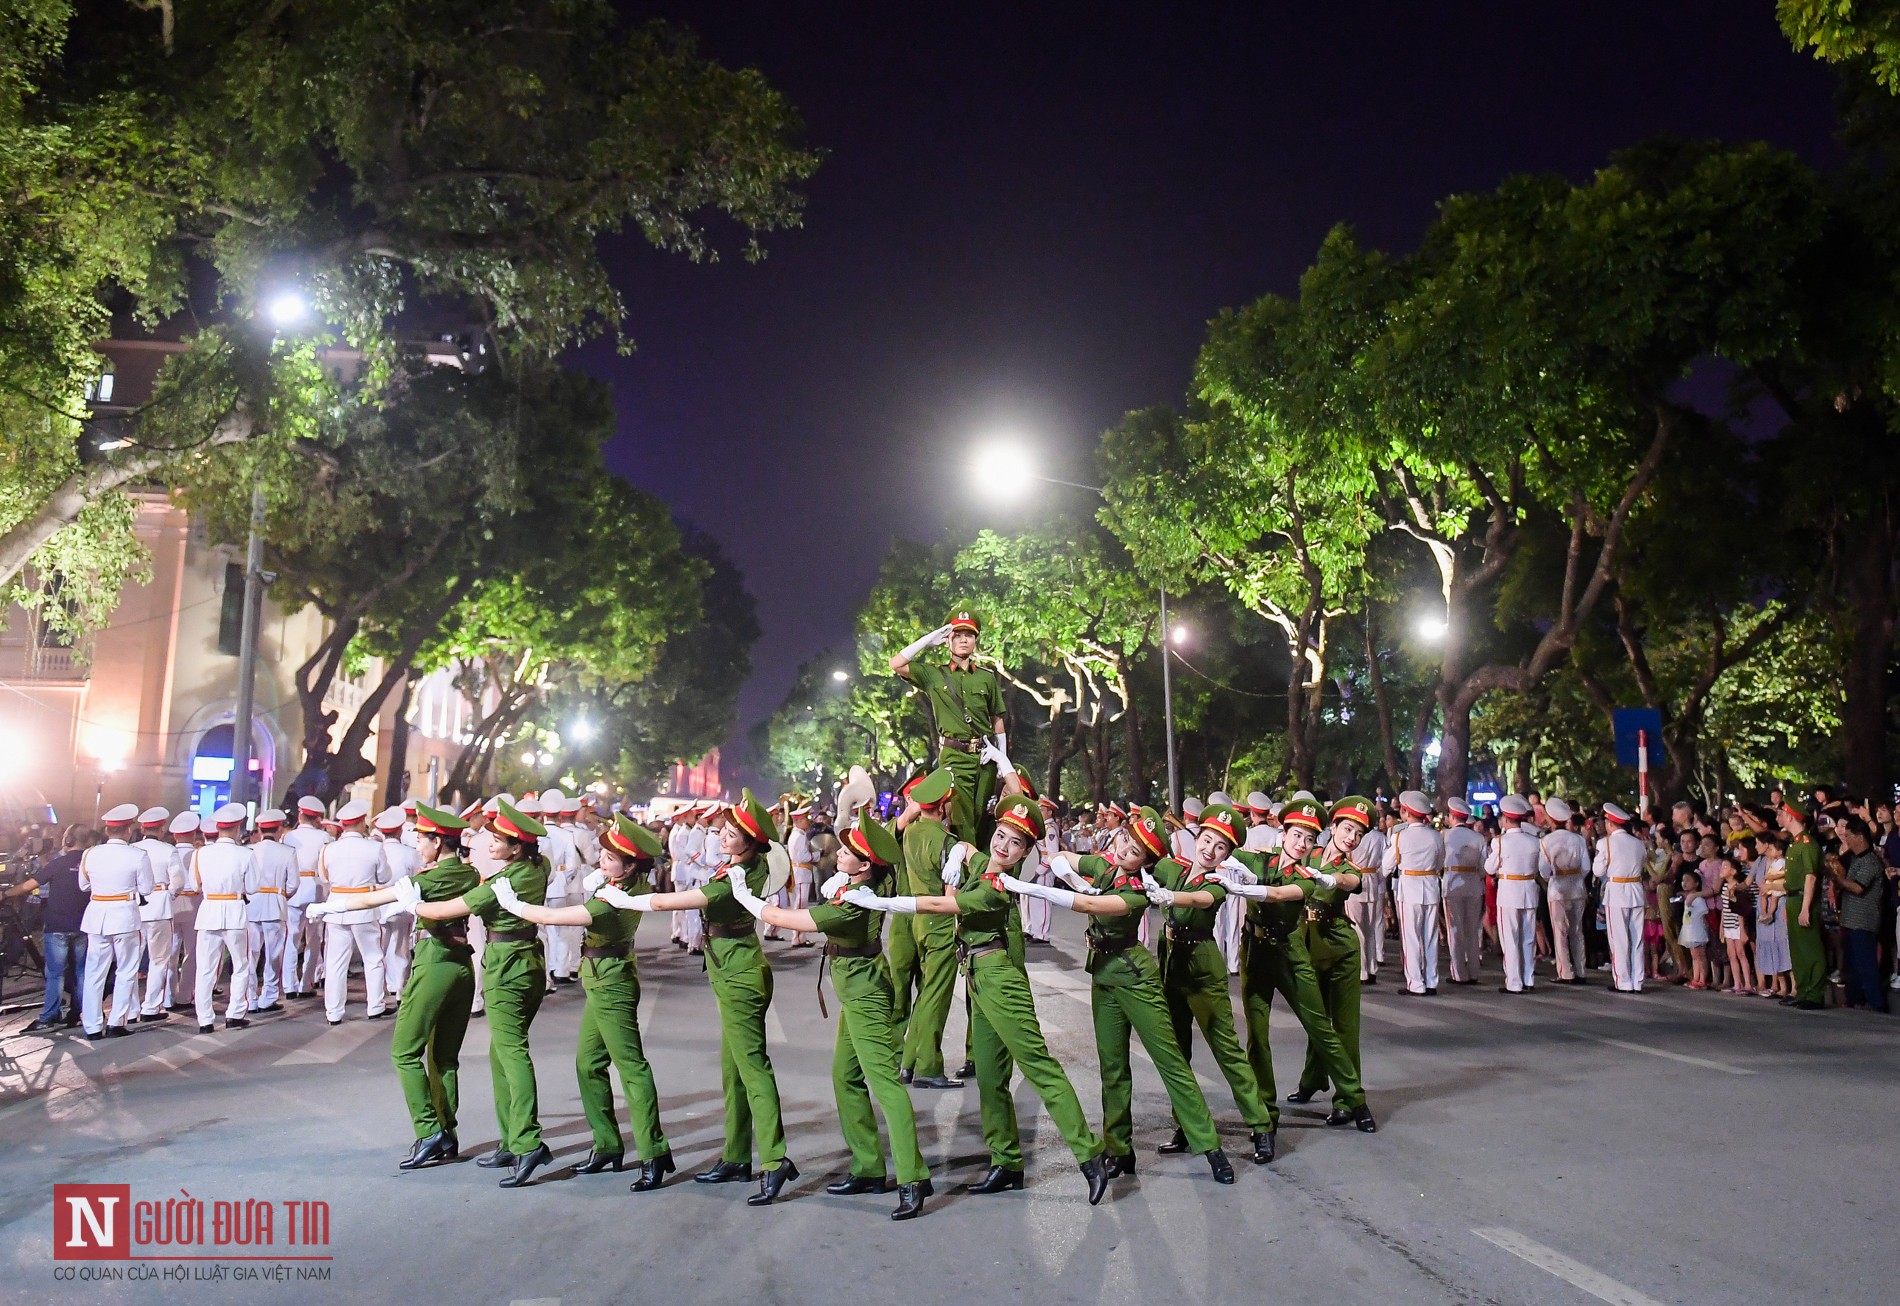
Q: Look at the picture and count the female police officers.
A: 10